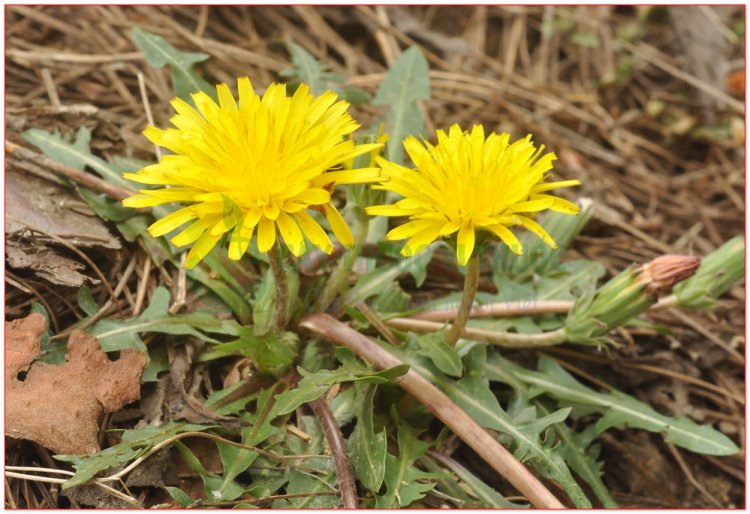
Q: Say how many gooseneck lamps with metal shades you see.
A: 0